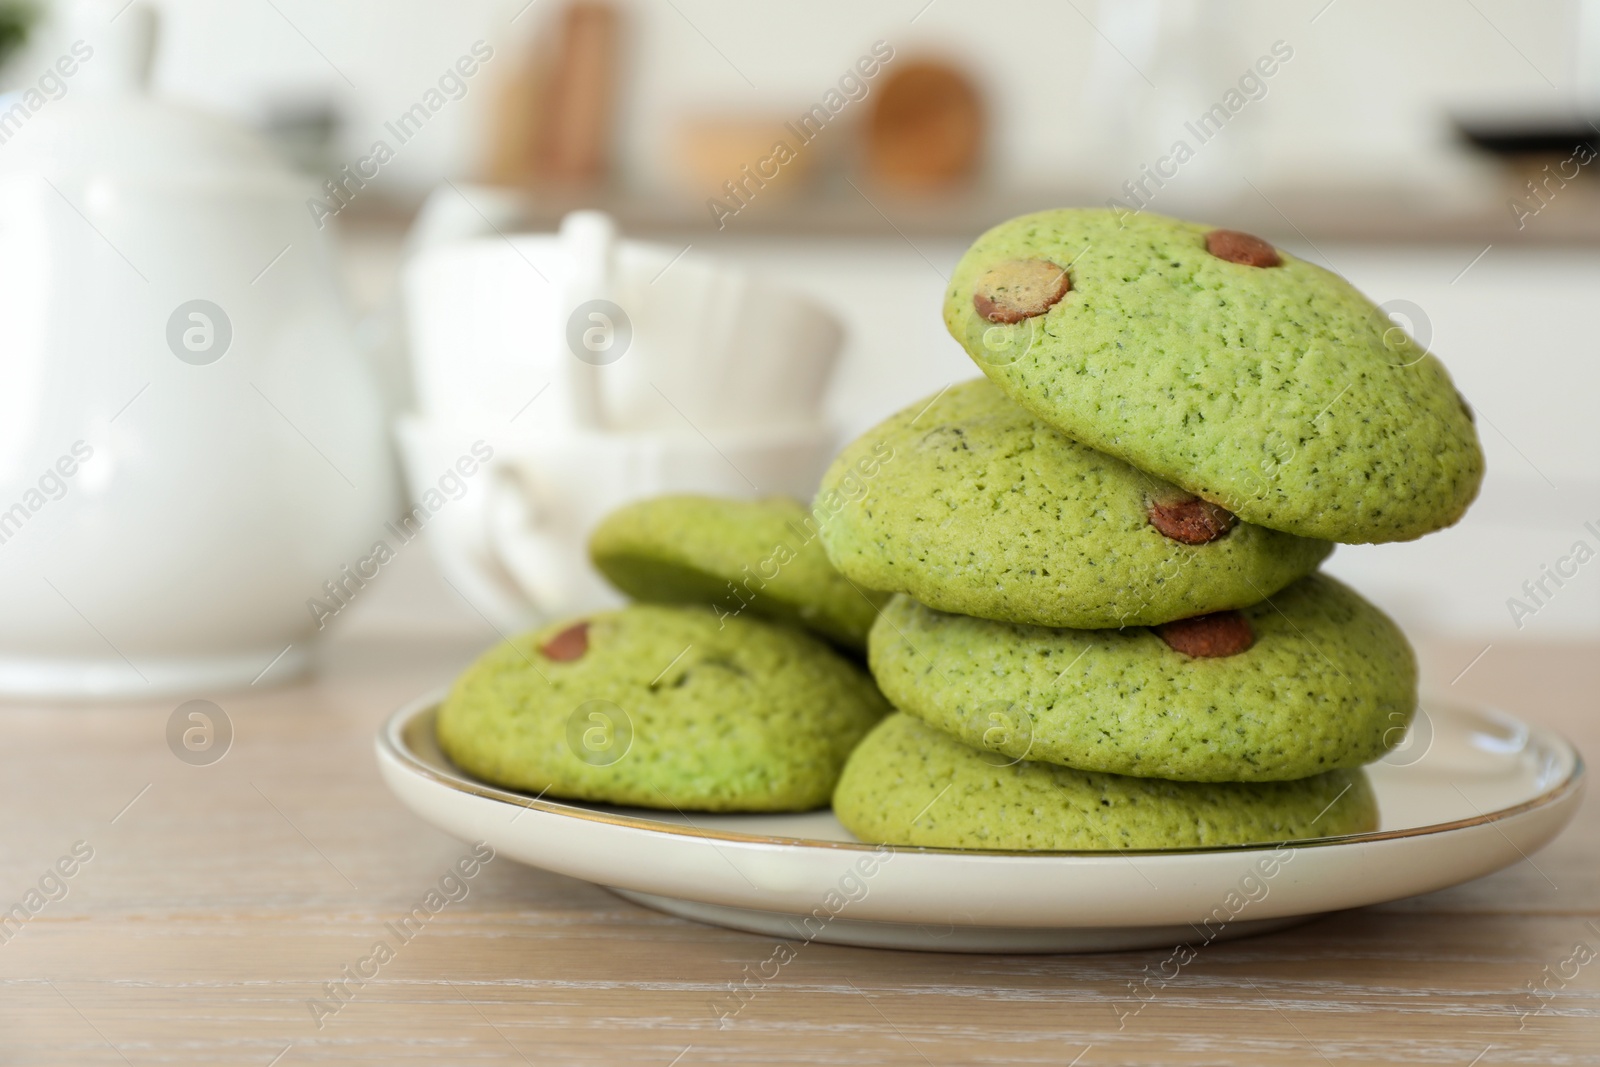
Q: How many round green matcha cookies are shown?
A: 6